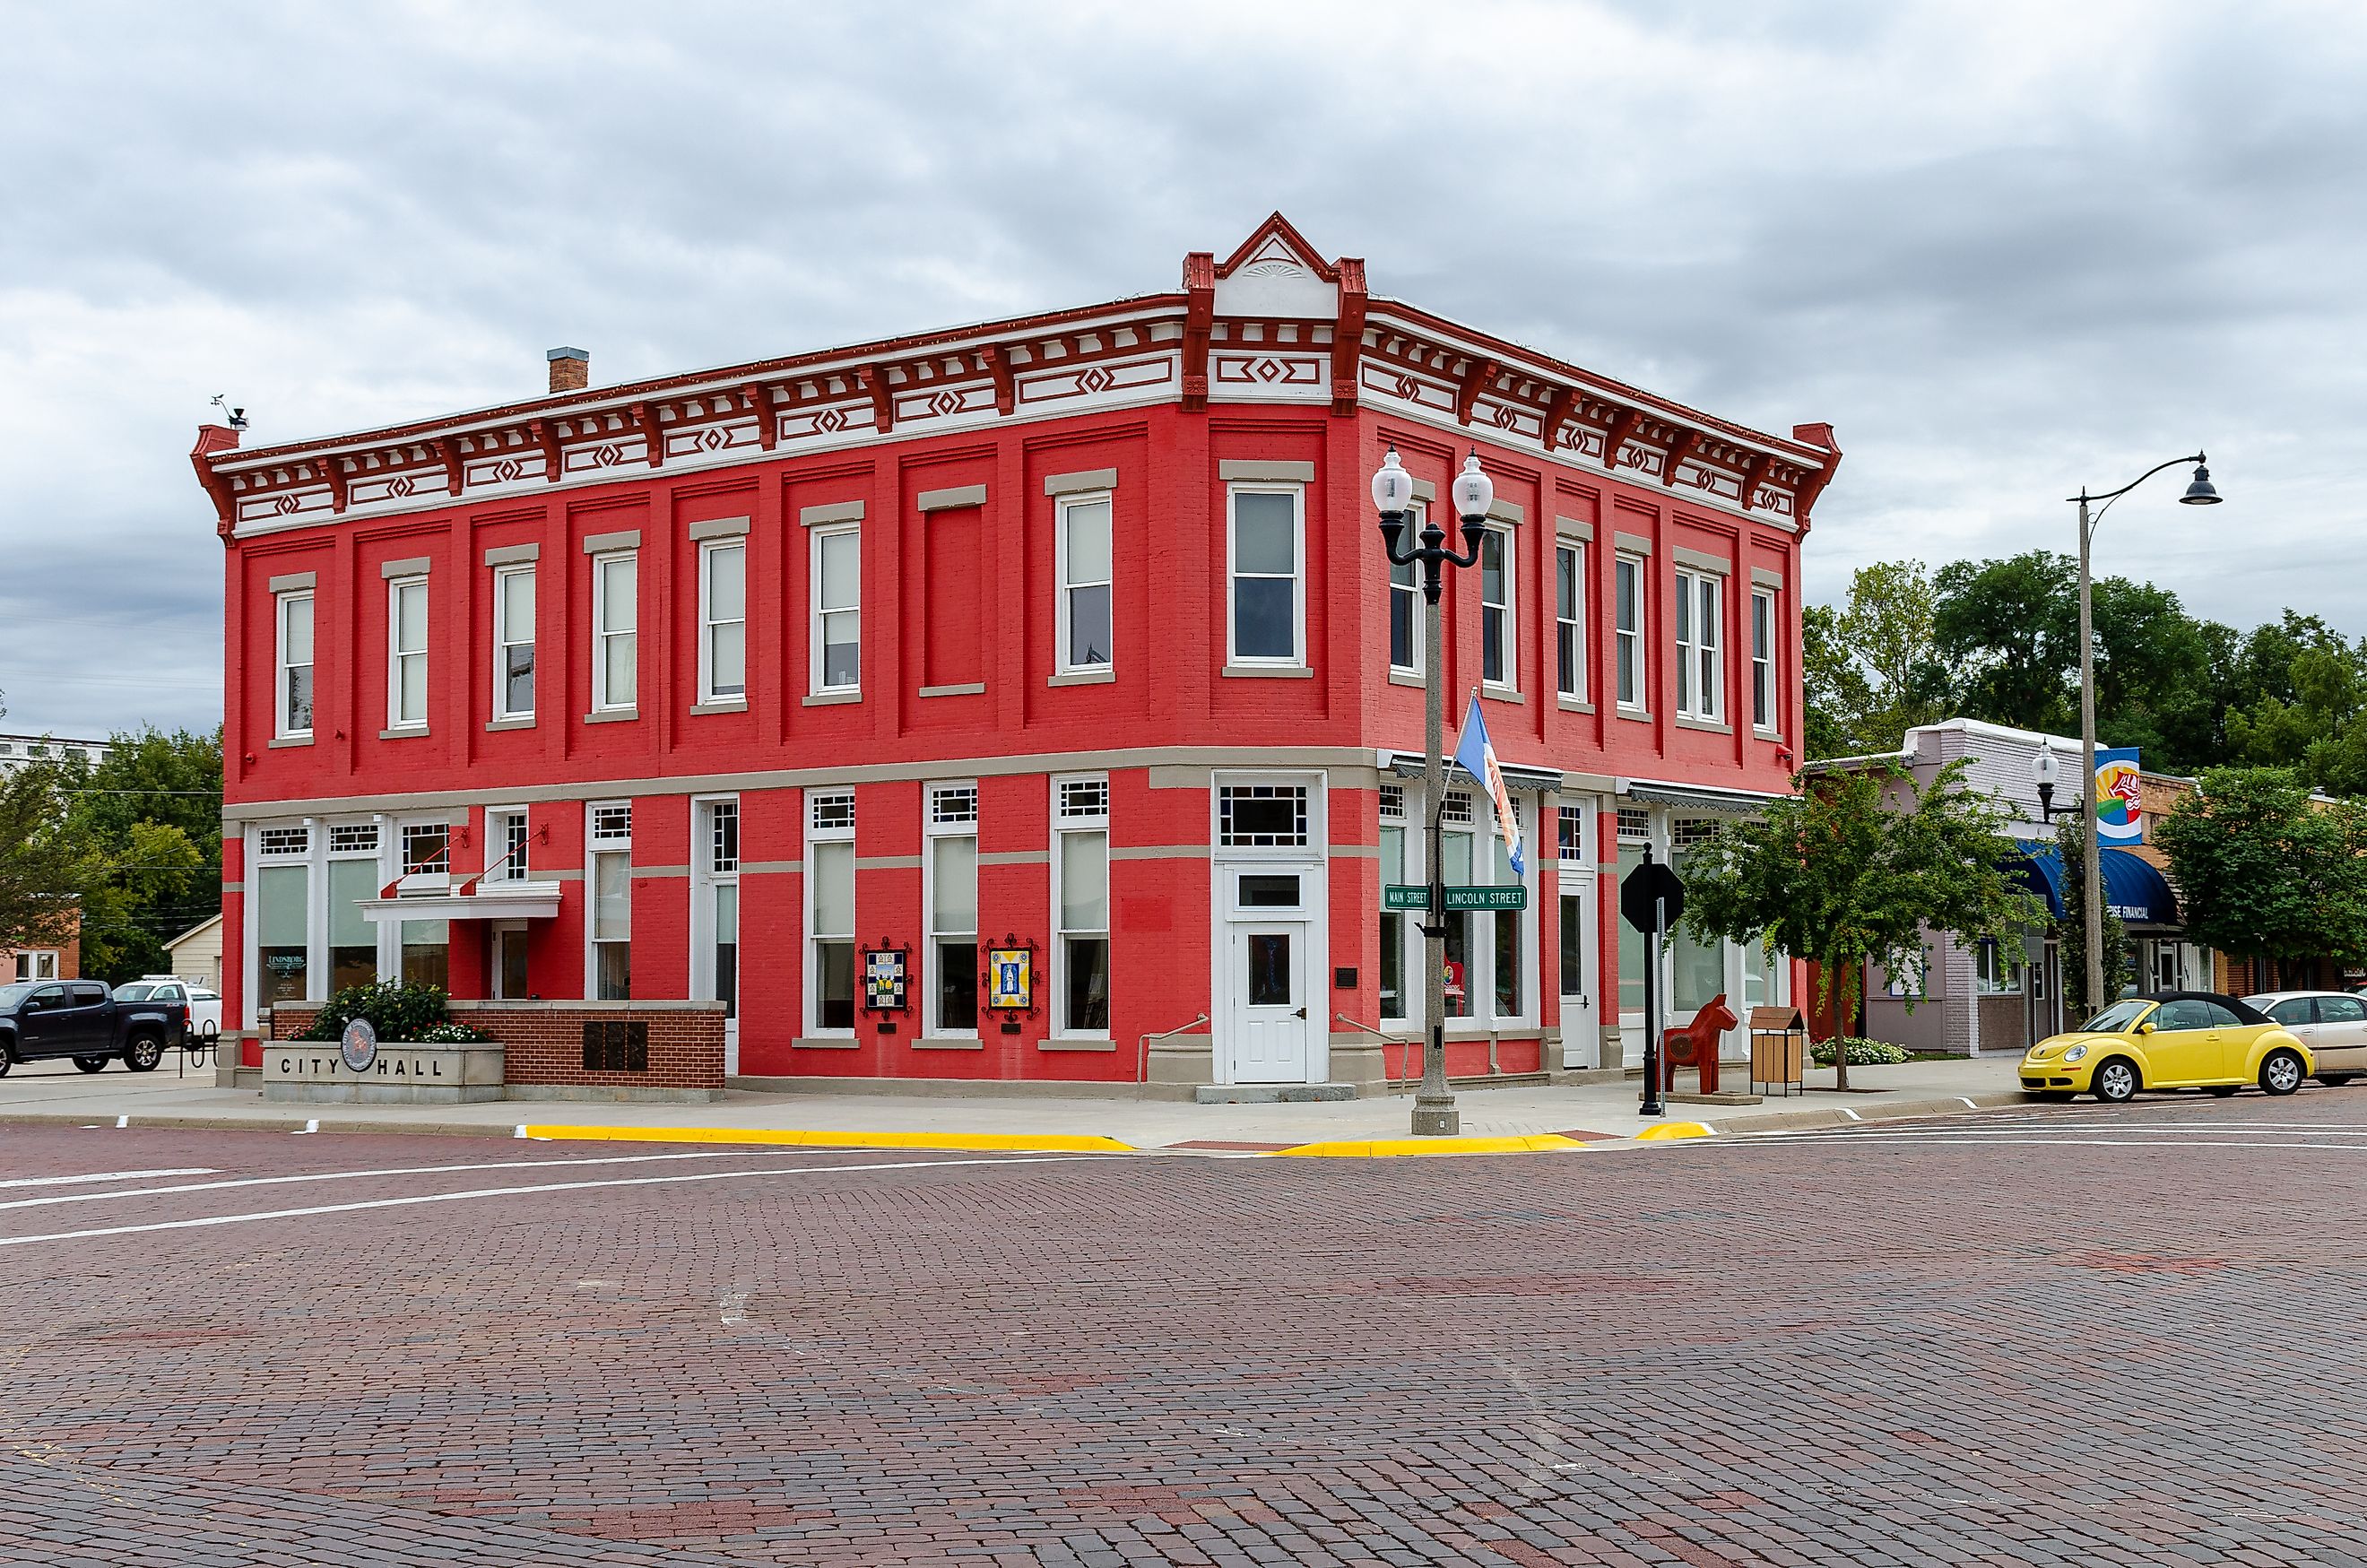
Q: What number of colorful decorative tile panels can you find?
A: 2